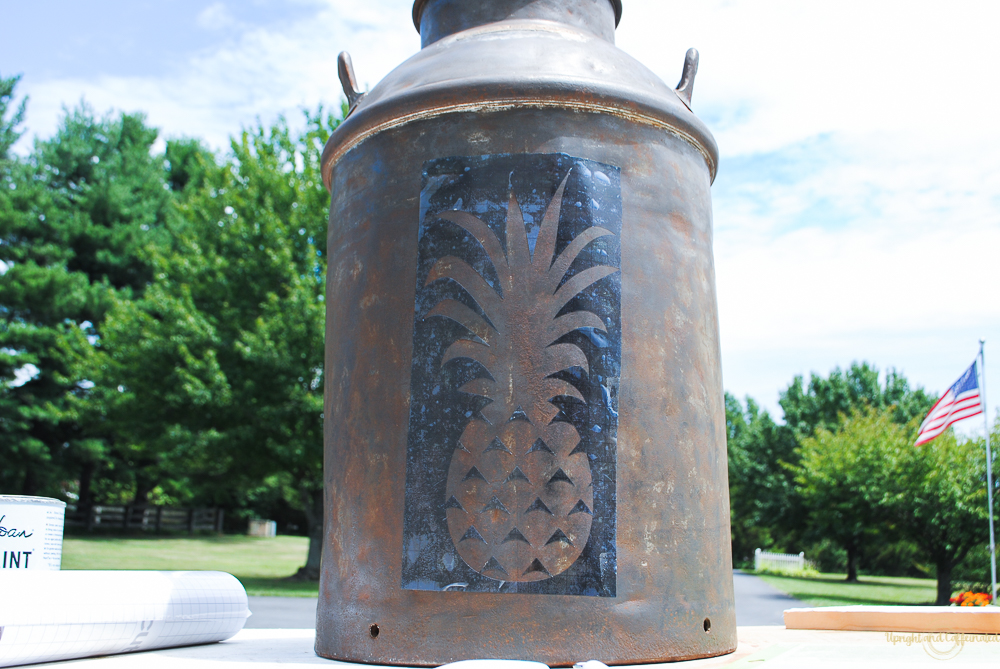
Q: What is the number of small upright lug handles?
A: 2